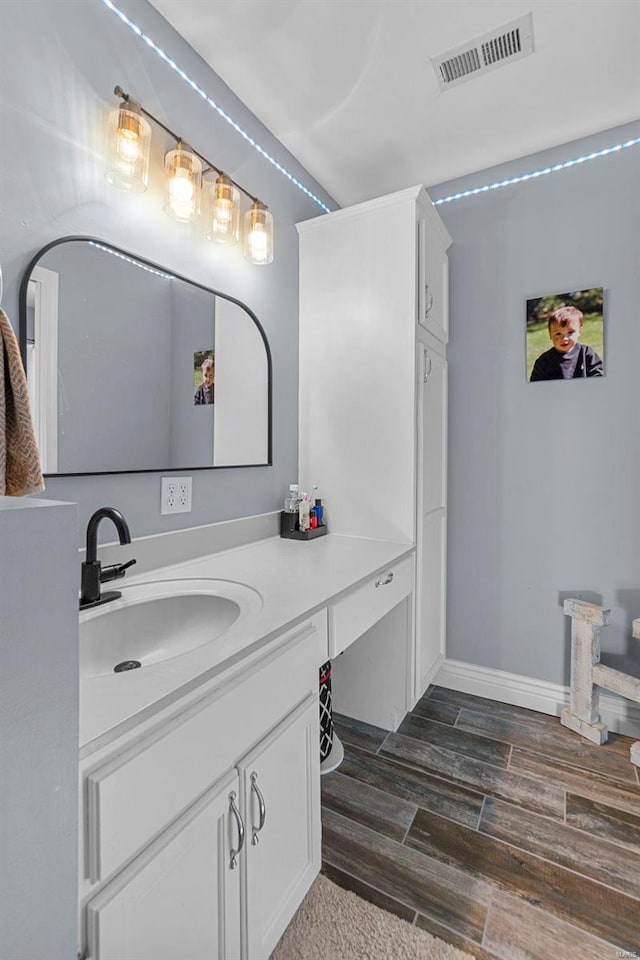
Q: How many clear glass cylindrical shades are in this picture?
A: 4